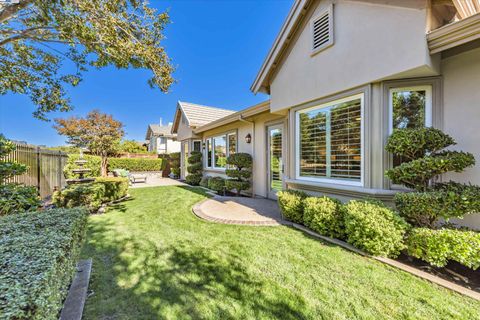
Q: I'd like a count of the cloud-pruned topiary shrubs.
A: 3